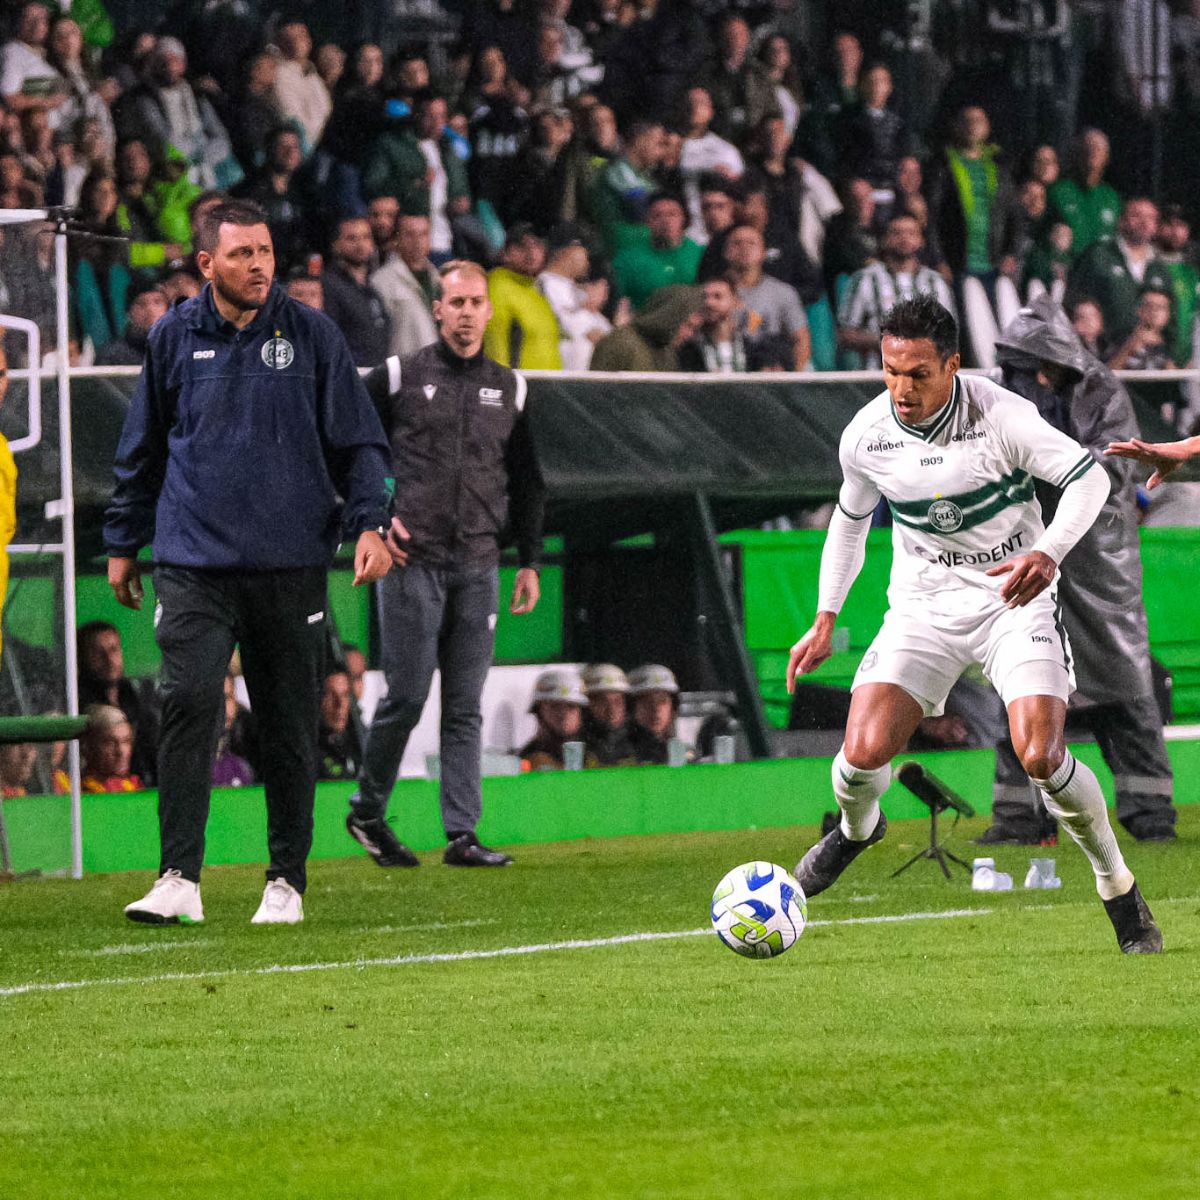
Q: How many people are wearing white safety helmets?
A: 3